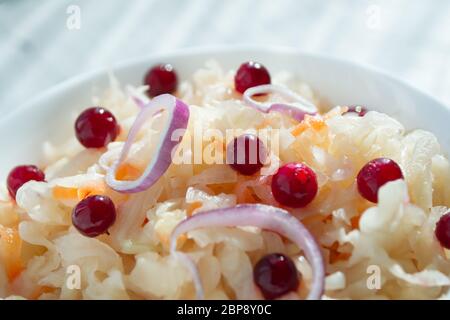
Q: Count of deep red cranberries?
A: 11